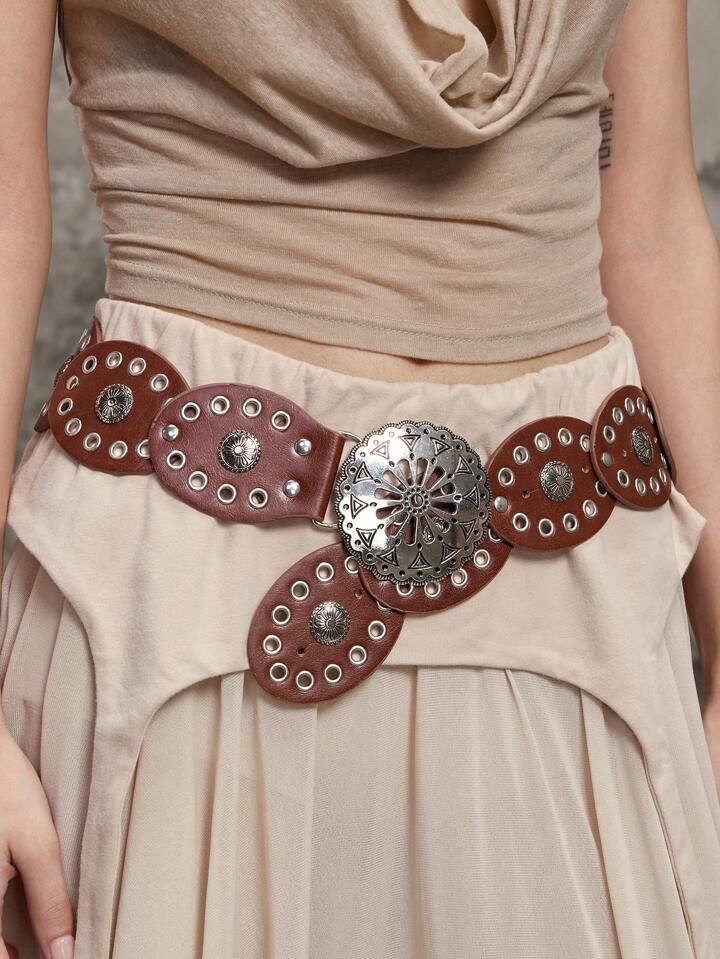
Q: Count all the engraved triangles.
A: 12